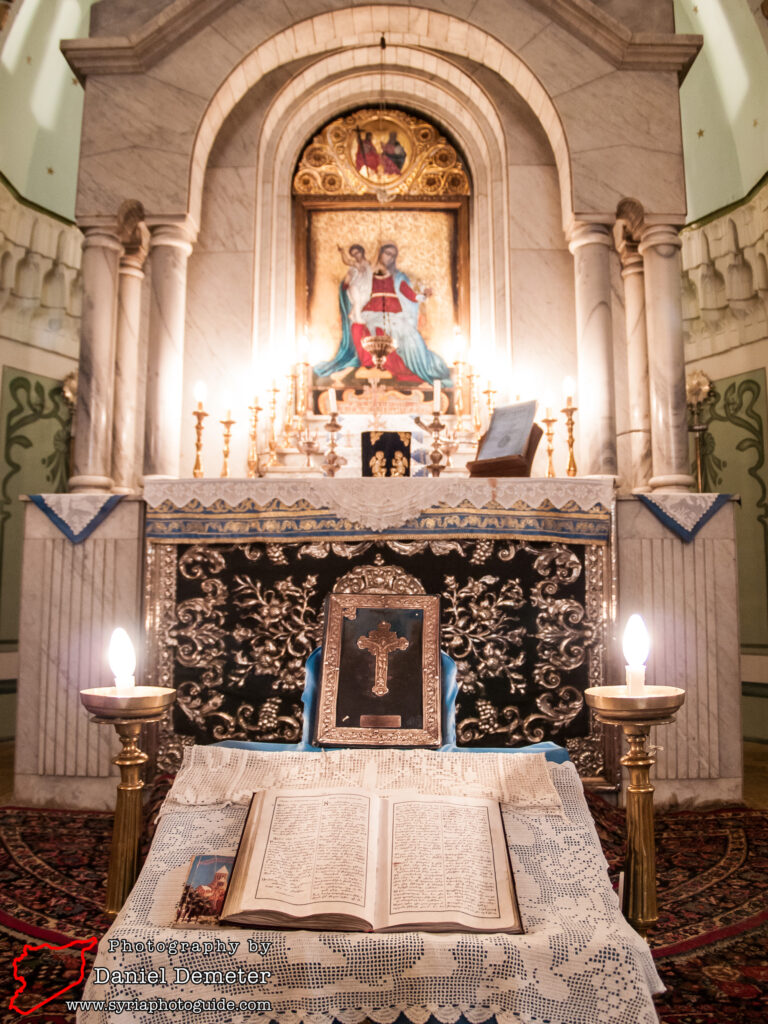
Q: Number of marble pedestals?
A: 2